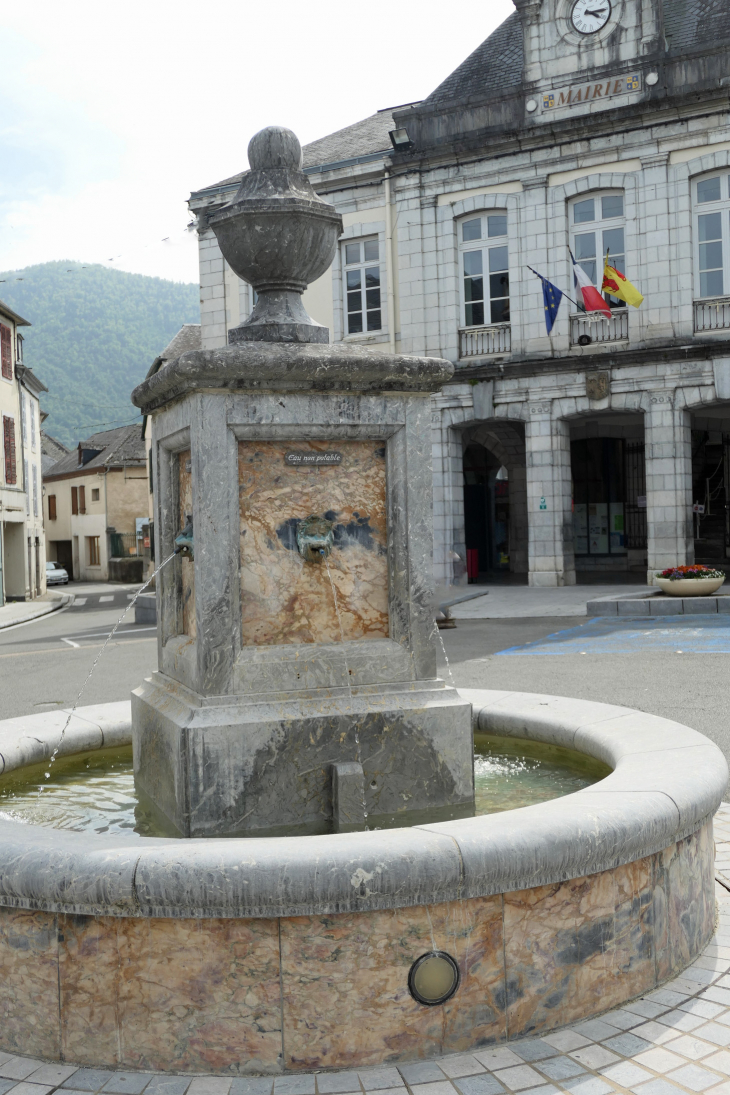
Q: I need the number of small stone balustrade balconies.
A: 3